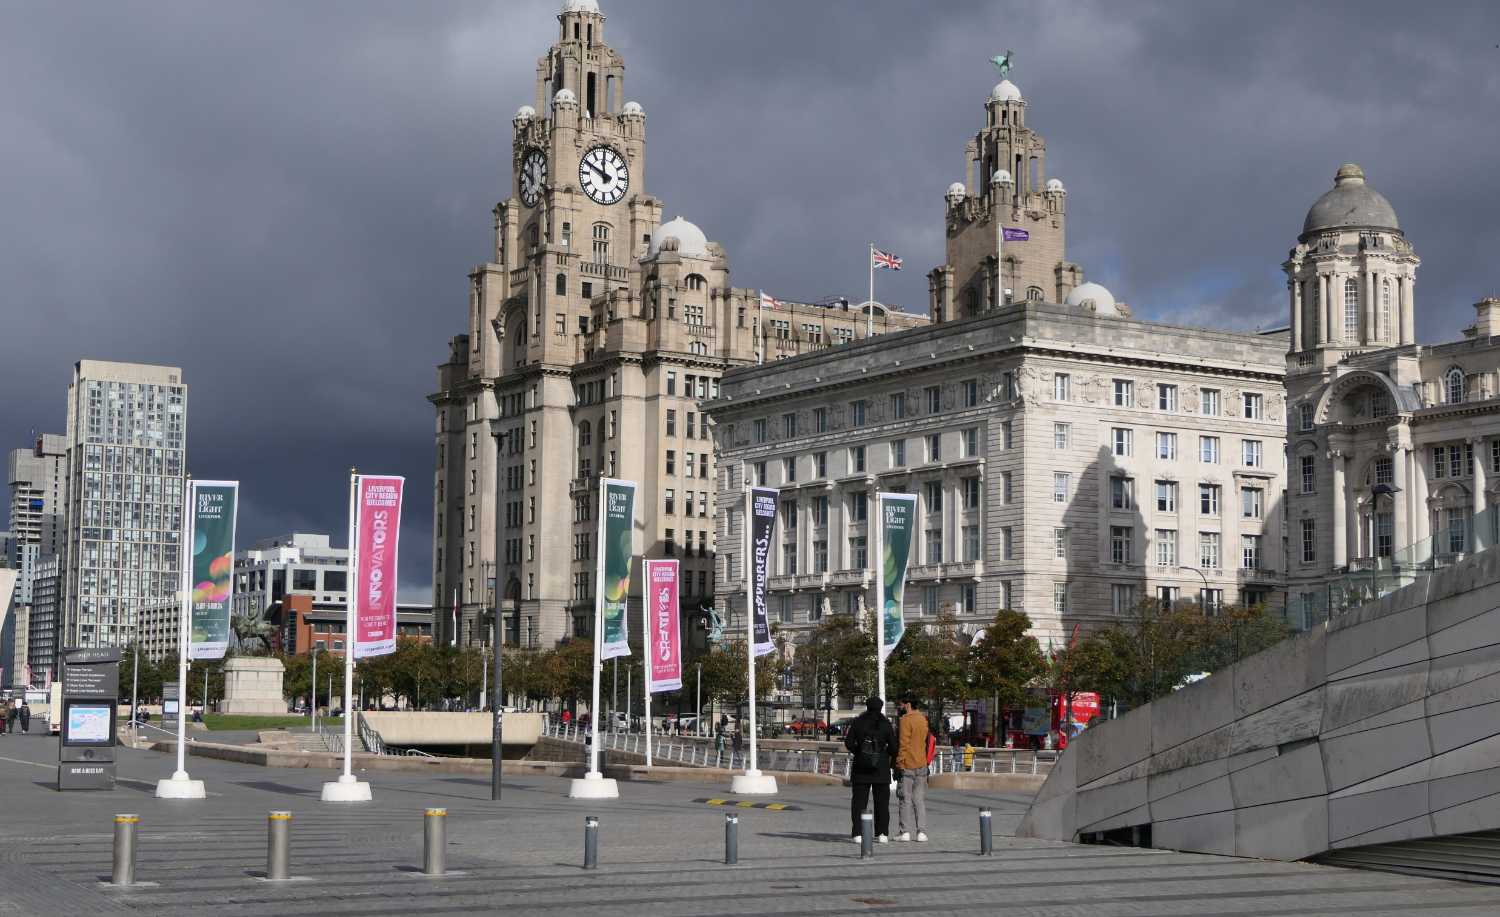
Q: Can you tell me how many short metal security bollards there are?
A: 7